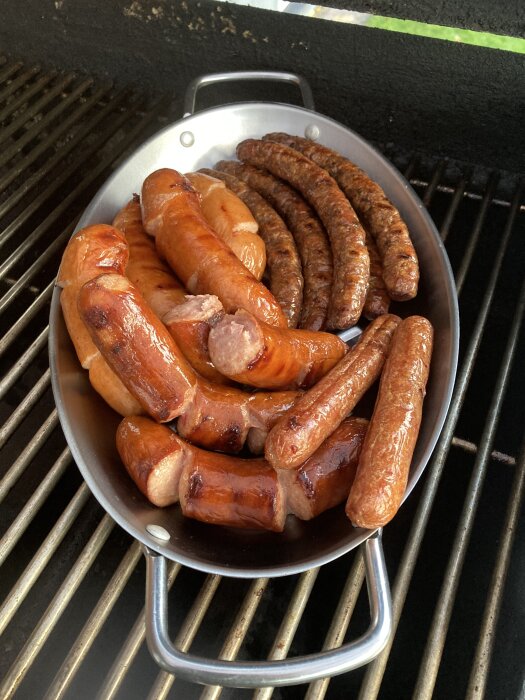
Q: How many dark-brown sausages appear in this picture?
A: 5